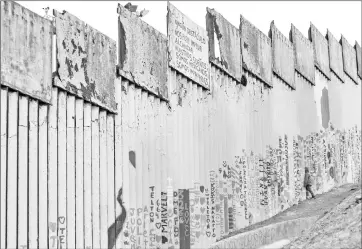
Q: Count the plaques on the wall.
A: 12